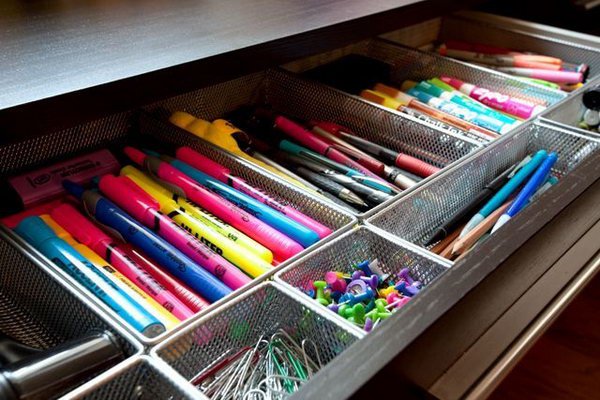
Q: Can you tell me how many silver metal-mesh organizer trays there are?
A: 10